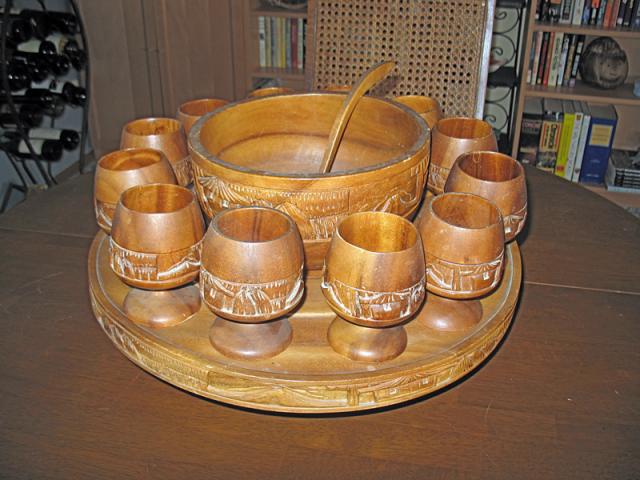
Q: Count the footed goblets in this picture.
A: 12